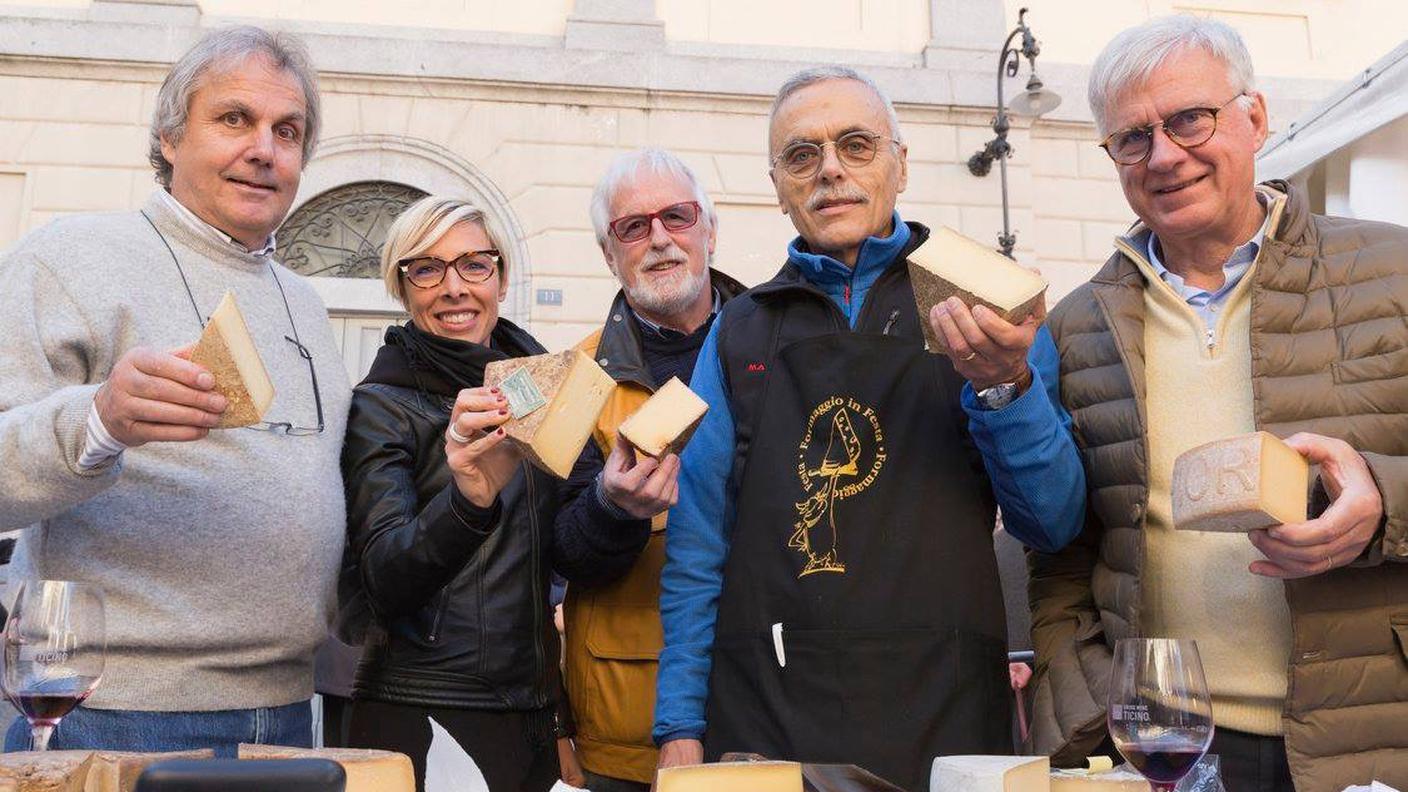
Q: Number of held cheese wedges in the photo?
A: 5